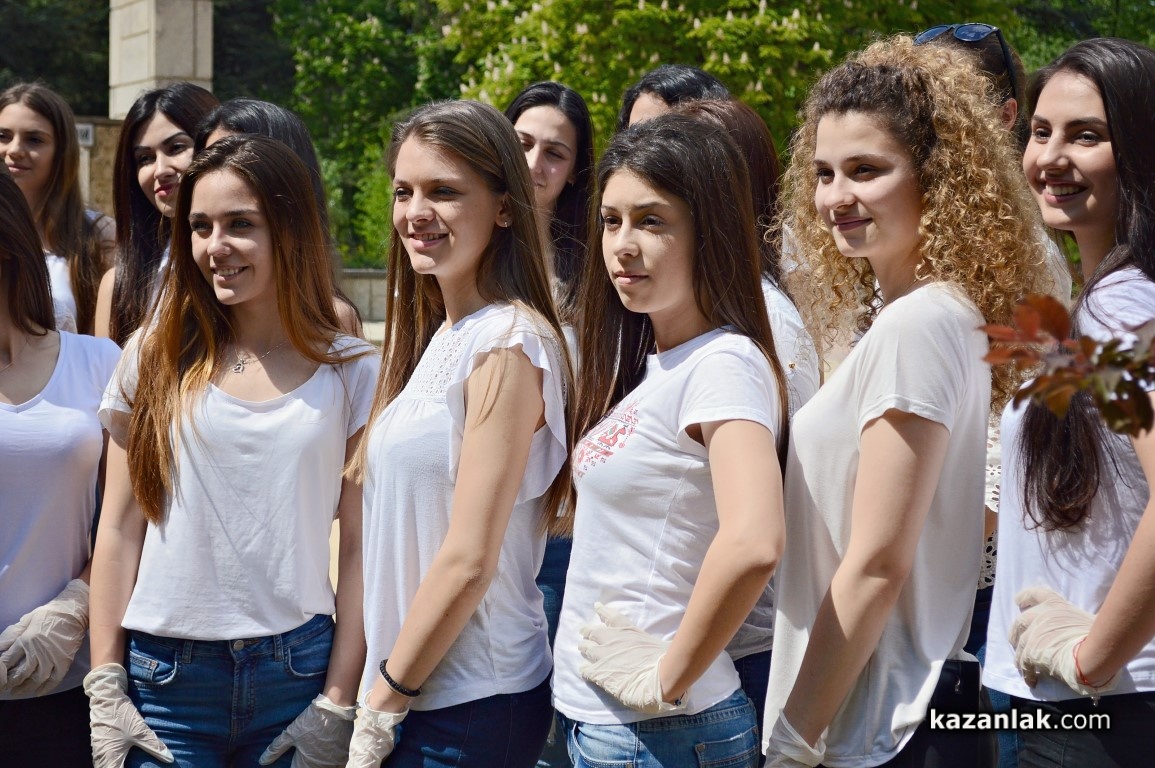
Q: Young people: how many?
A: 13